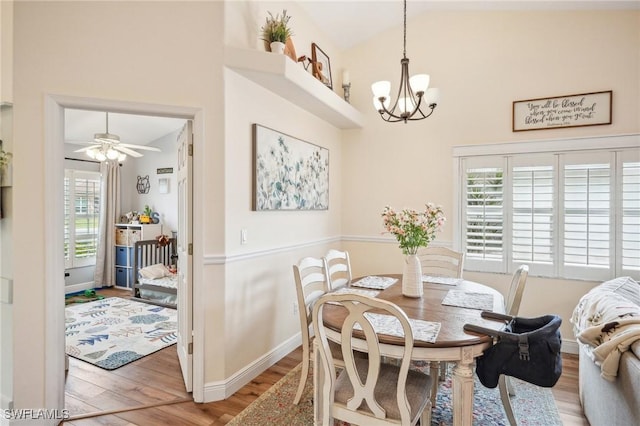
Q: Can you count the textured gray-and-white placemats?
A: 5